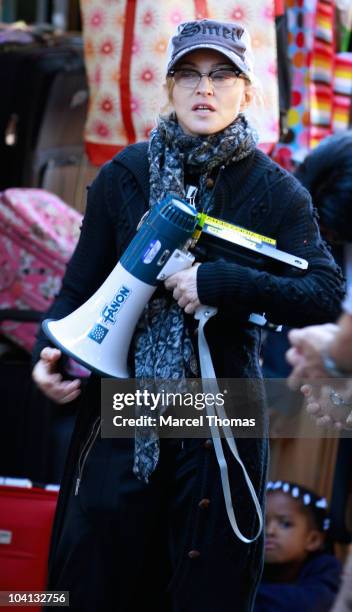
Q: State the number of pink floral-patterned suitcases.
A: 1